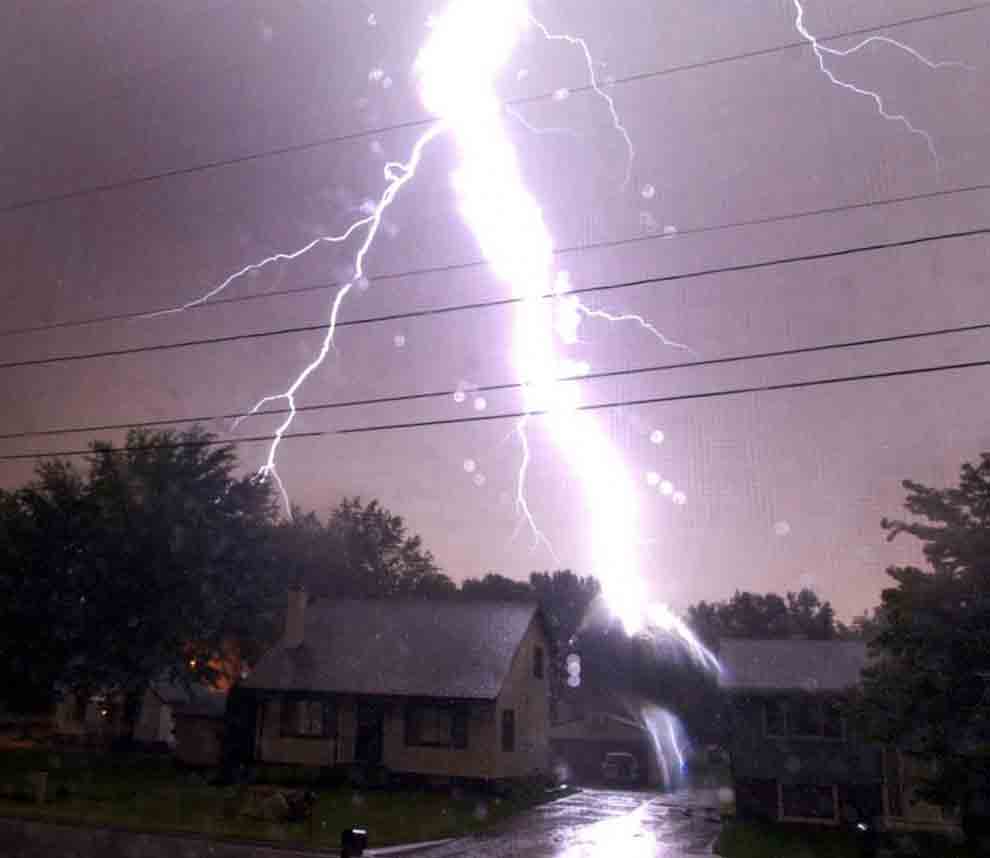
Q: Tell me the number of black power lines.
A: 5